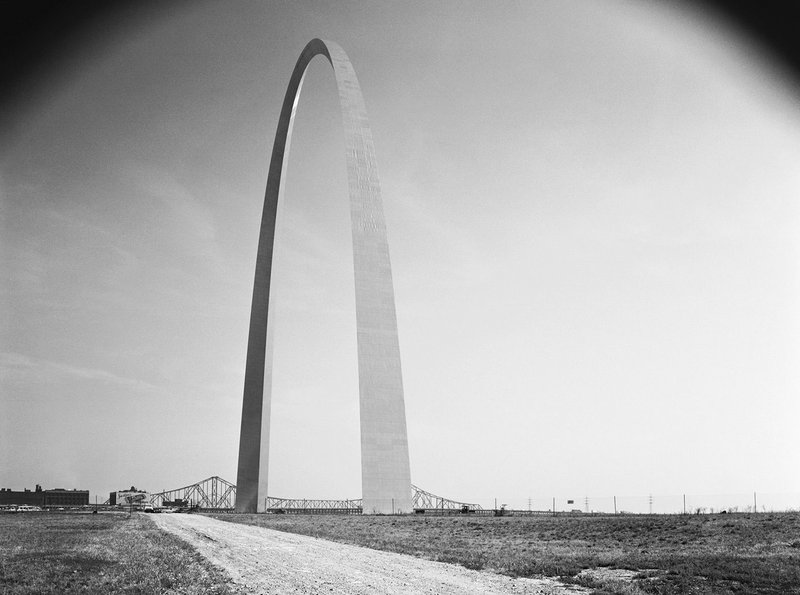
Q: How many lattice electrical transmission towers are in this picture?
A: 3